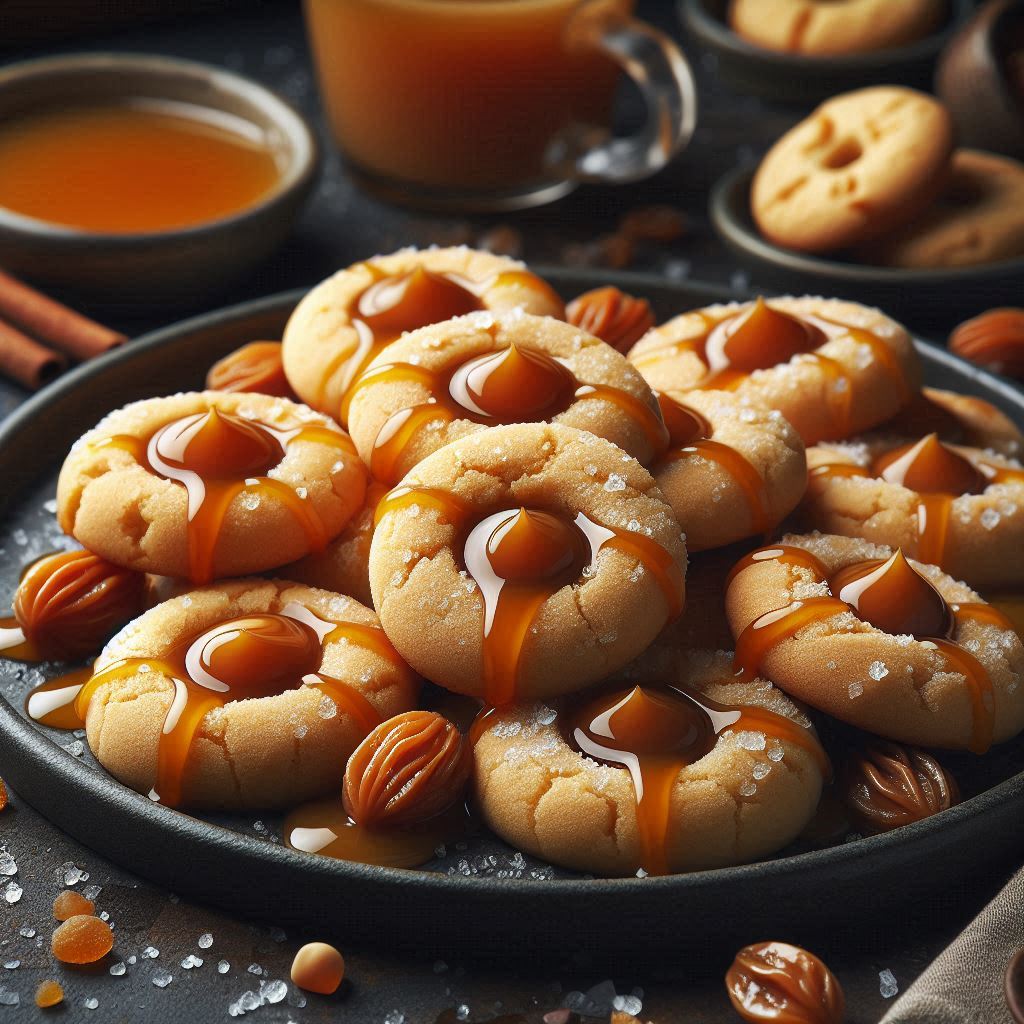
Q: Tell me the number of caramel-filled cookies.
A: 10